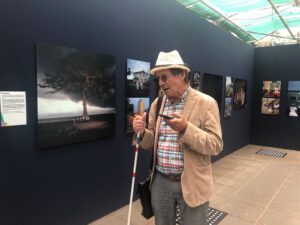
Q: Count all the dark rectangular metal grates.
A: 2